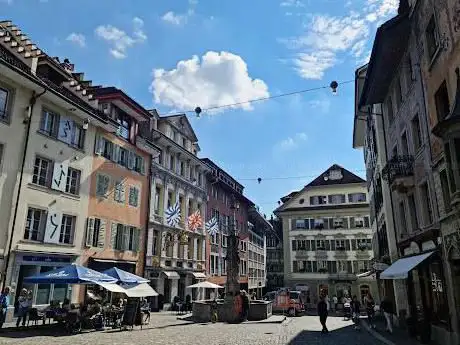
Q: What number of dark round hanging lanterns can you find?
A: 3